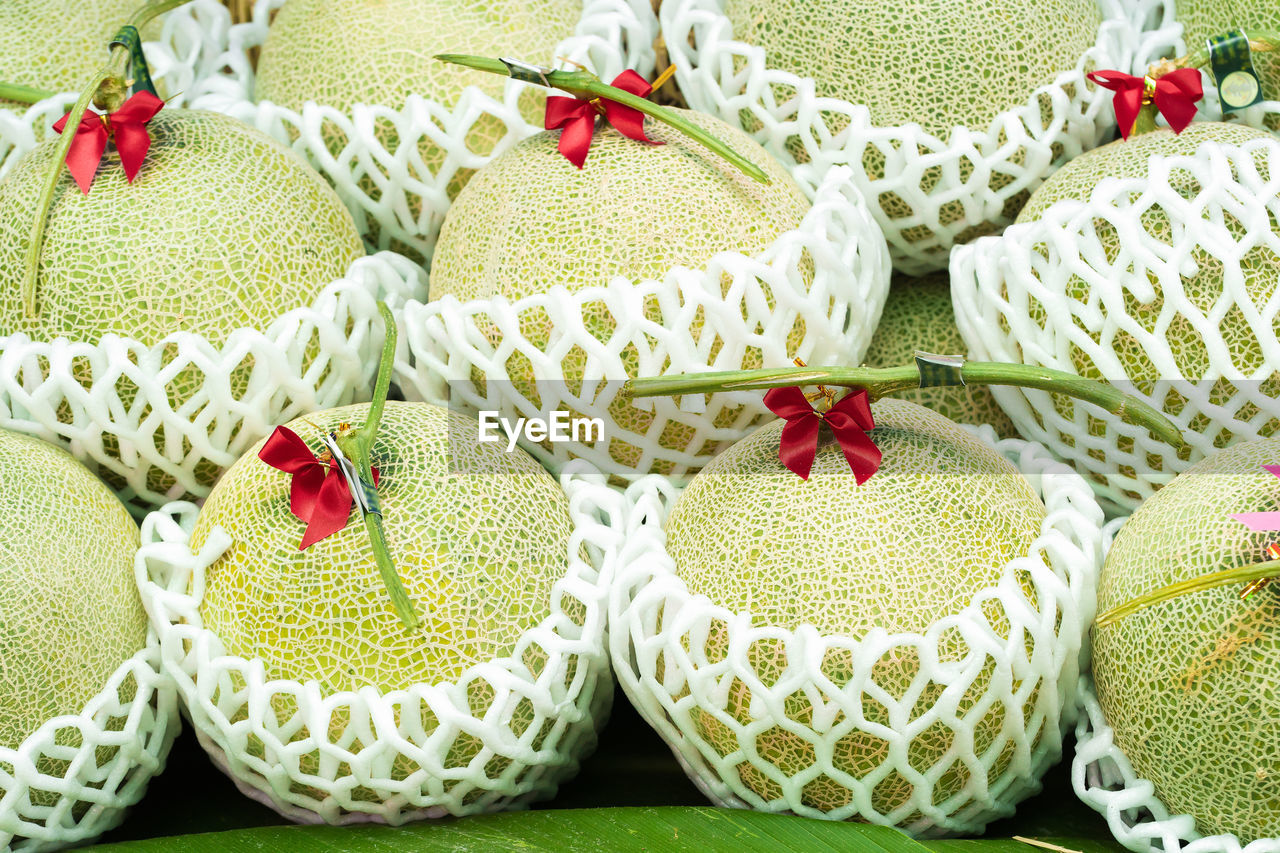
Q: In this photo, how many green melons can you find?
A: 12